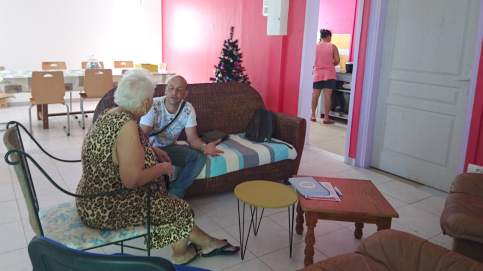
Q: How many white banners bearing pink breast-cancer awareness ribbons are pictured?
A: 0